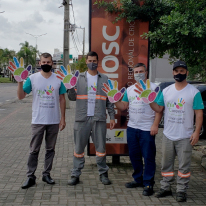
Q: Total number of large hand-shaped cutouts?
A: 4